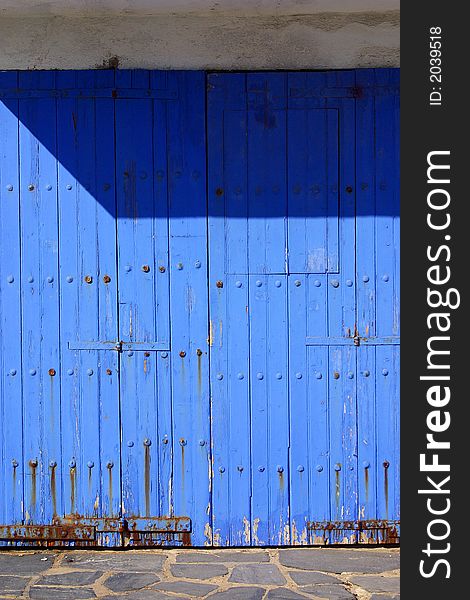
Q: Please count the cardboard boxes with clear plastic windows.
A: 0